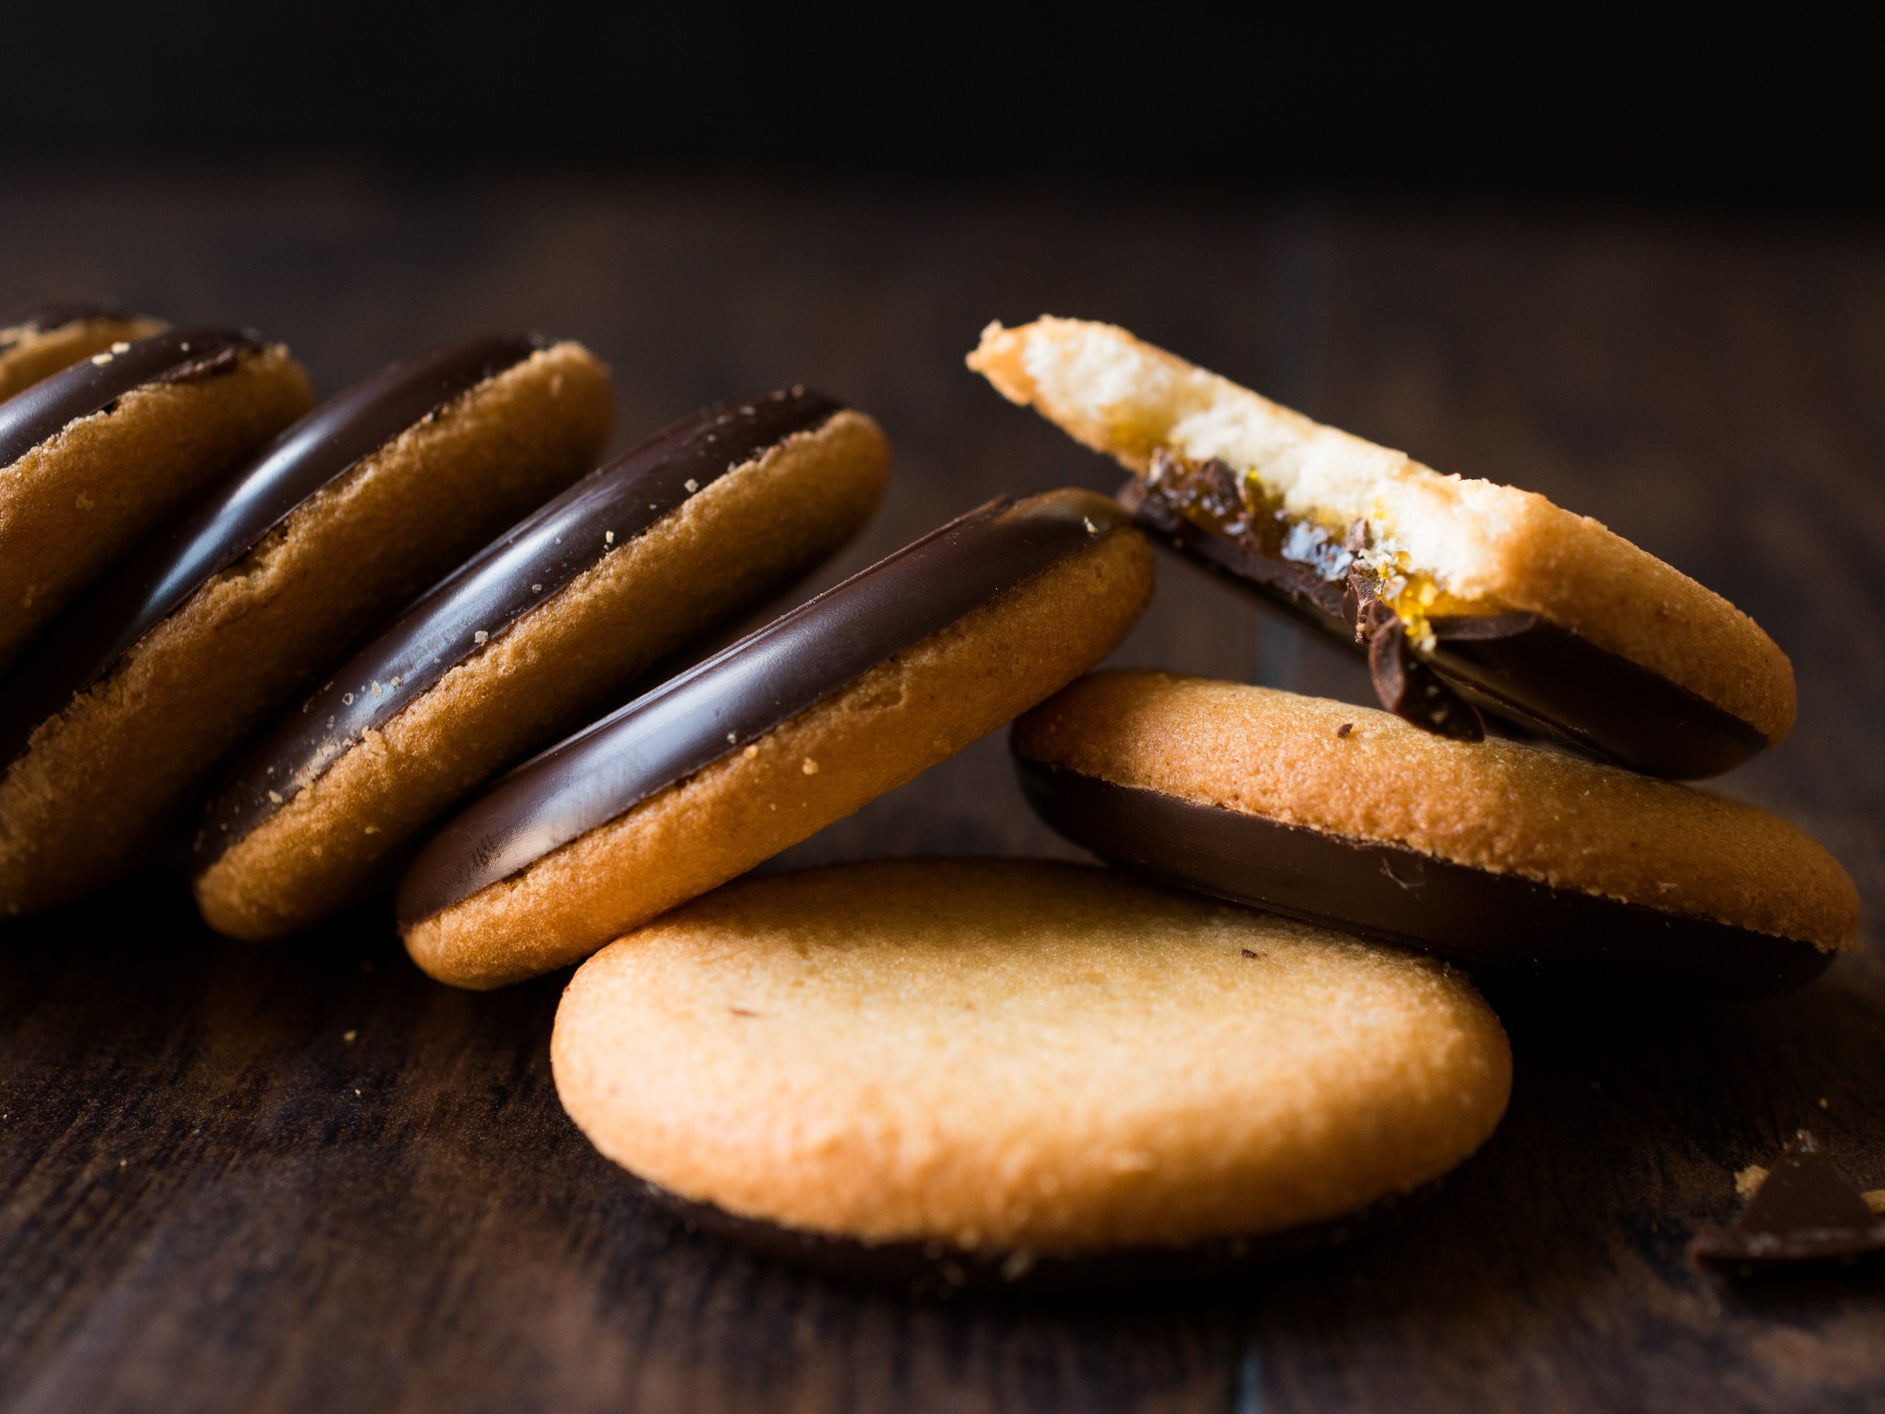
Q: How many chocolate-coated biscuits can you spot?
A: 8